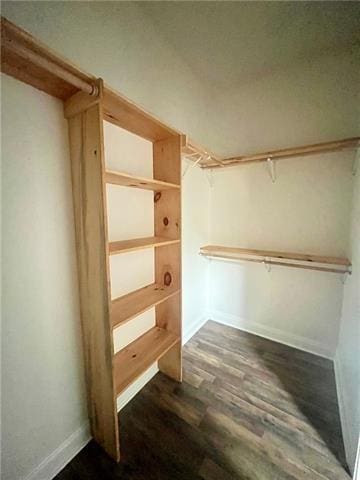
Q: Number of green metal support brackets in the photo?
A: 0